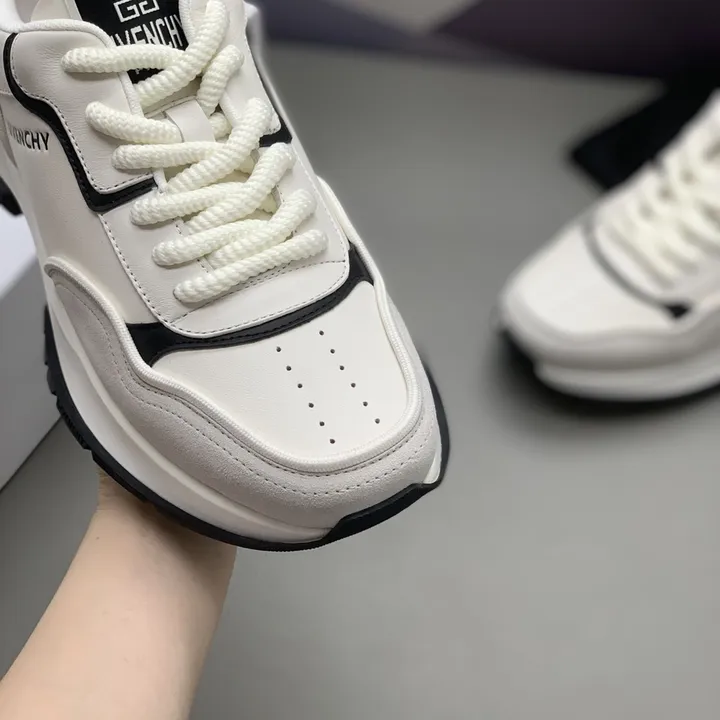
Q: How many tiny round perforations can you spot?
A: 12